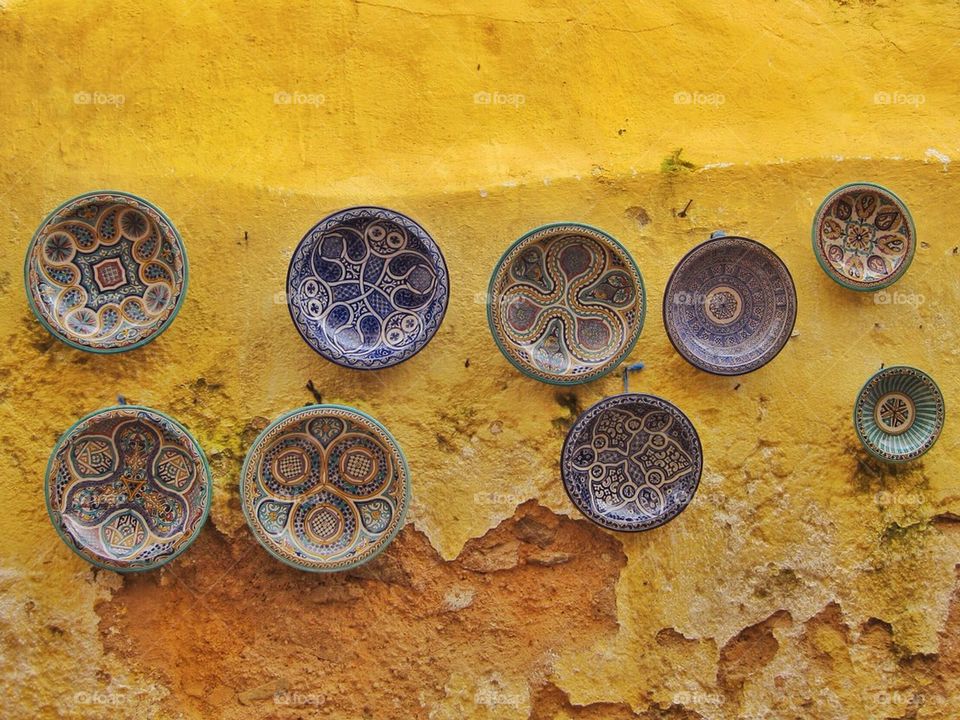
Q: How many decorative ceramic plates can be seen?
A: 9